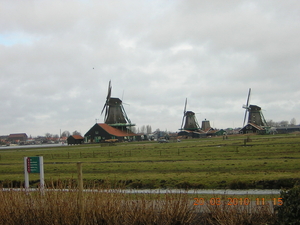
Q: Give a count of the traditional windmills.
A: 3